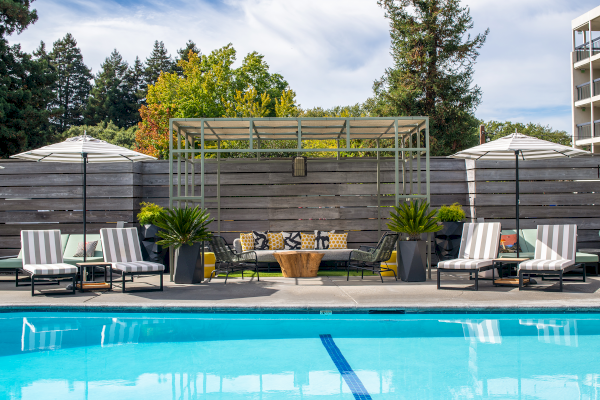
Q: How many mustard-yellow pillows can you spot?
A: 4